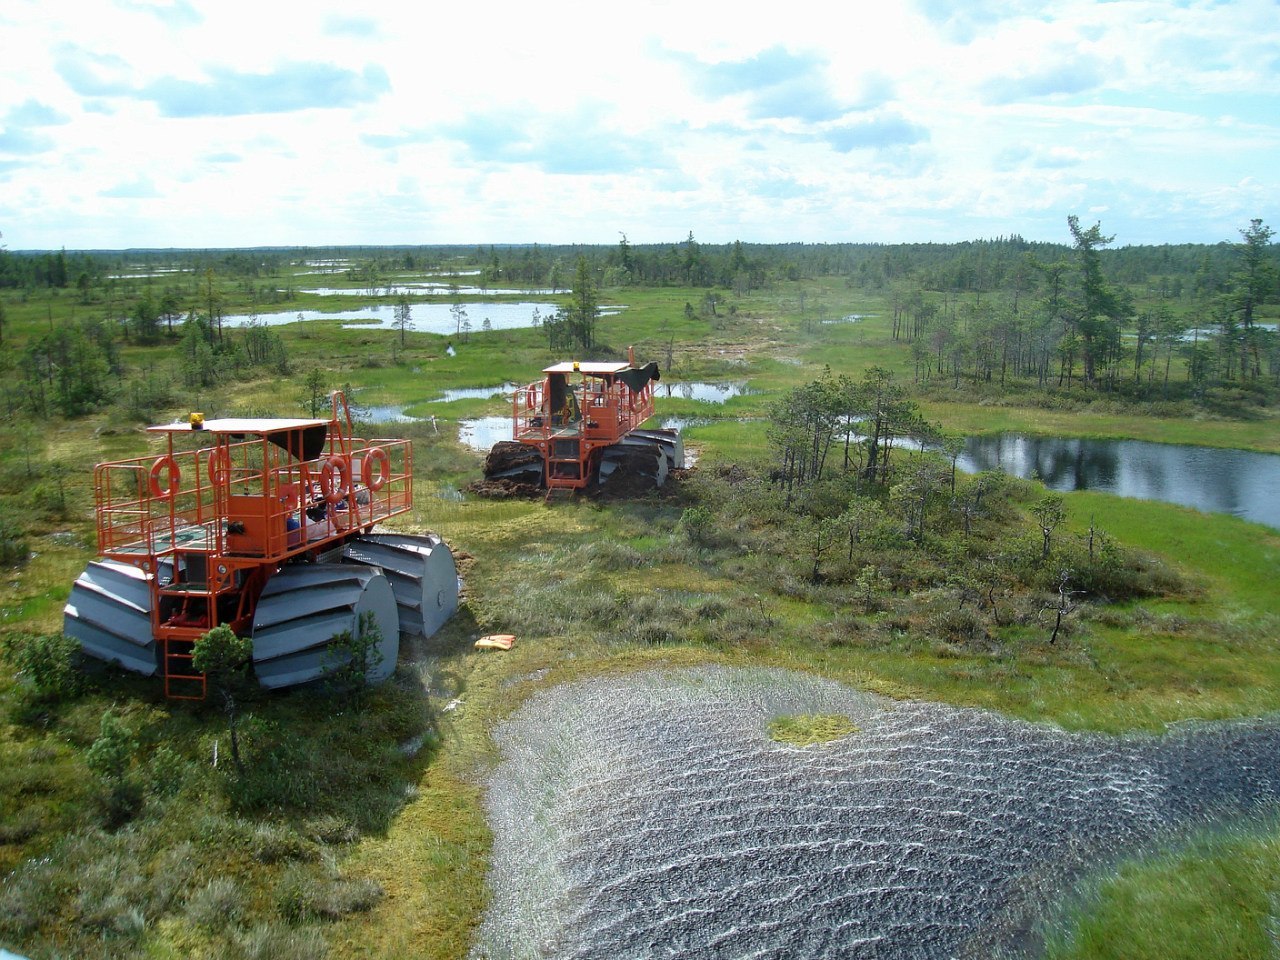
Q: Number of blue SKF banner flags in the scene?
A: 0